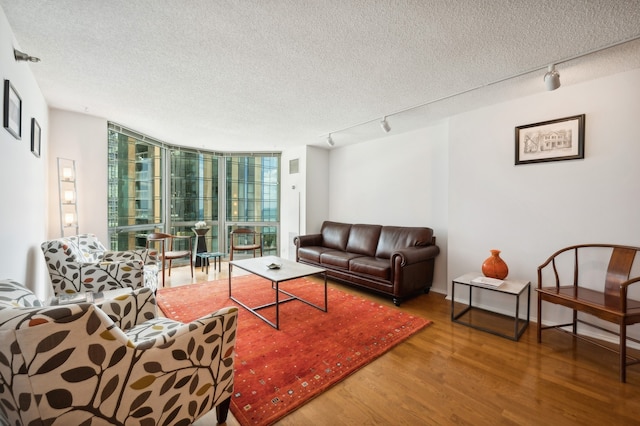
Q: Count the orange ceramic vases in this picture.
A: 1